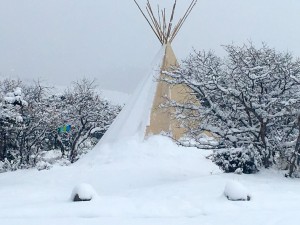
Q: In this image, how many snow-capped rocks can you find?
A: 2